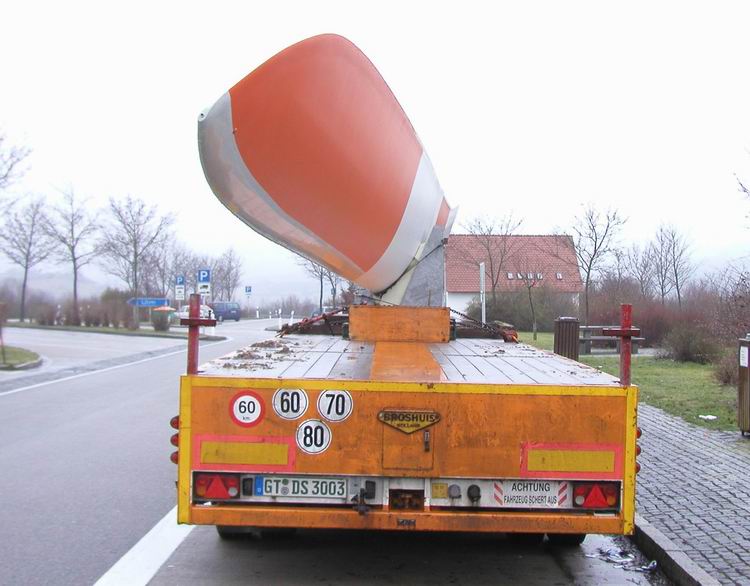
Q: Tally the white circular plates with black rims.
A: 3